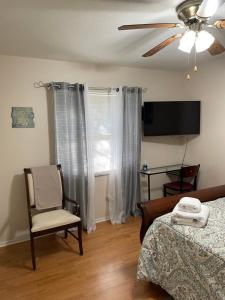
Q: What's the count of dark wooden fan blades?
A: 4